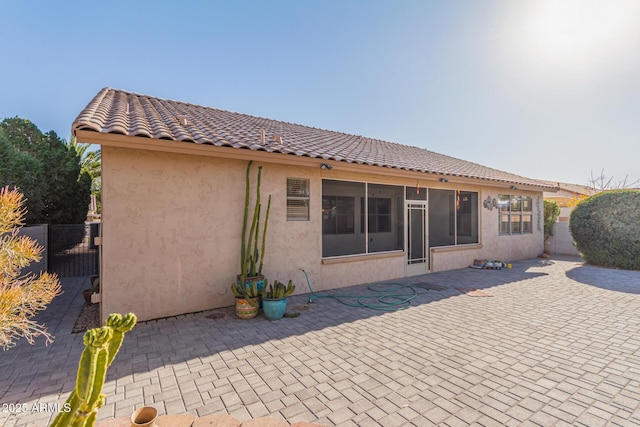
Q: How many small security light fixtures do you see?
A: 3